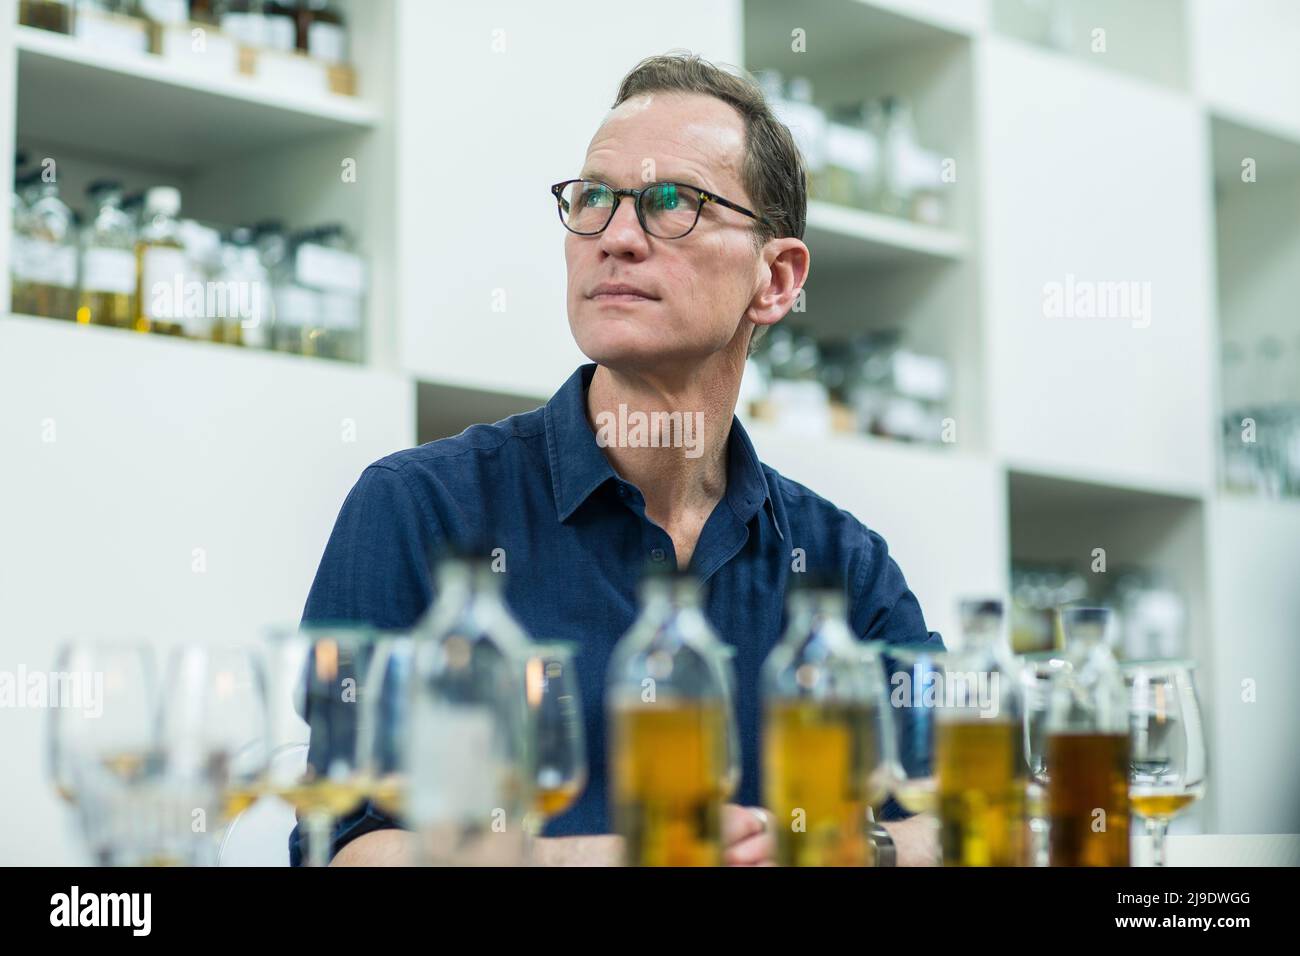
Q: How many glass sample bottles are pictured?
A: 5